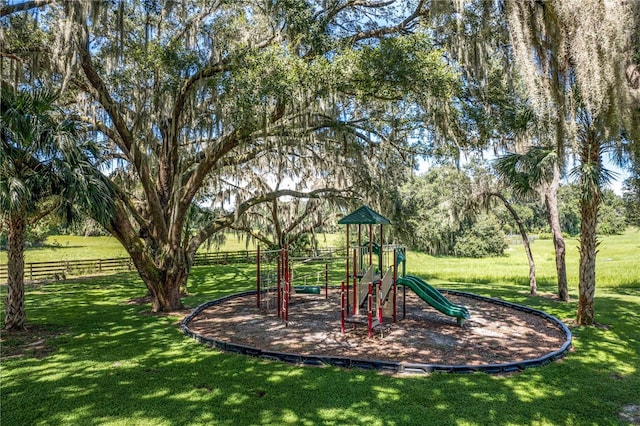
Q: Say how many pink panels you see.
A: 0